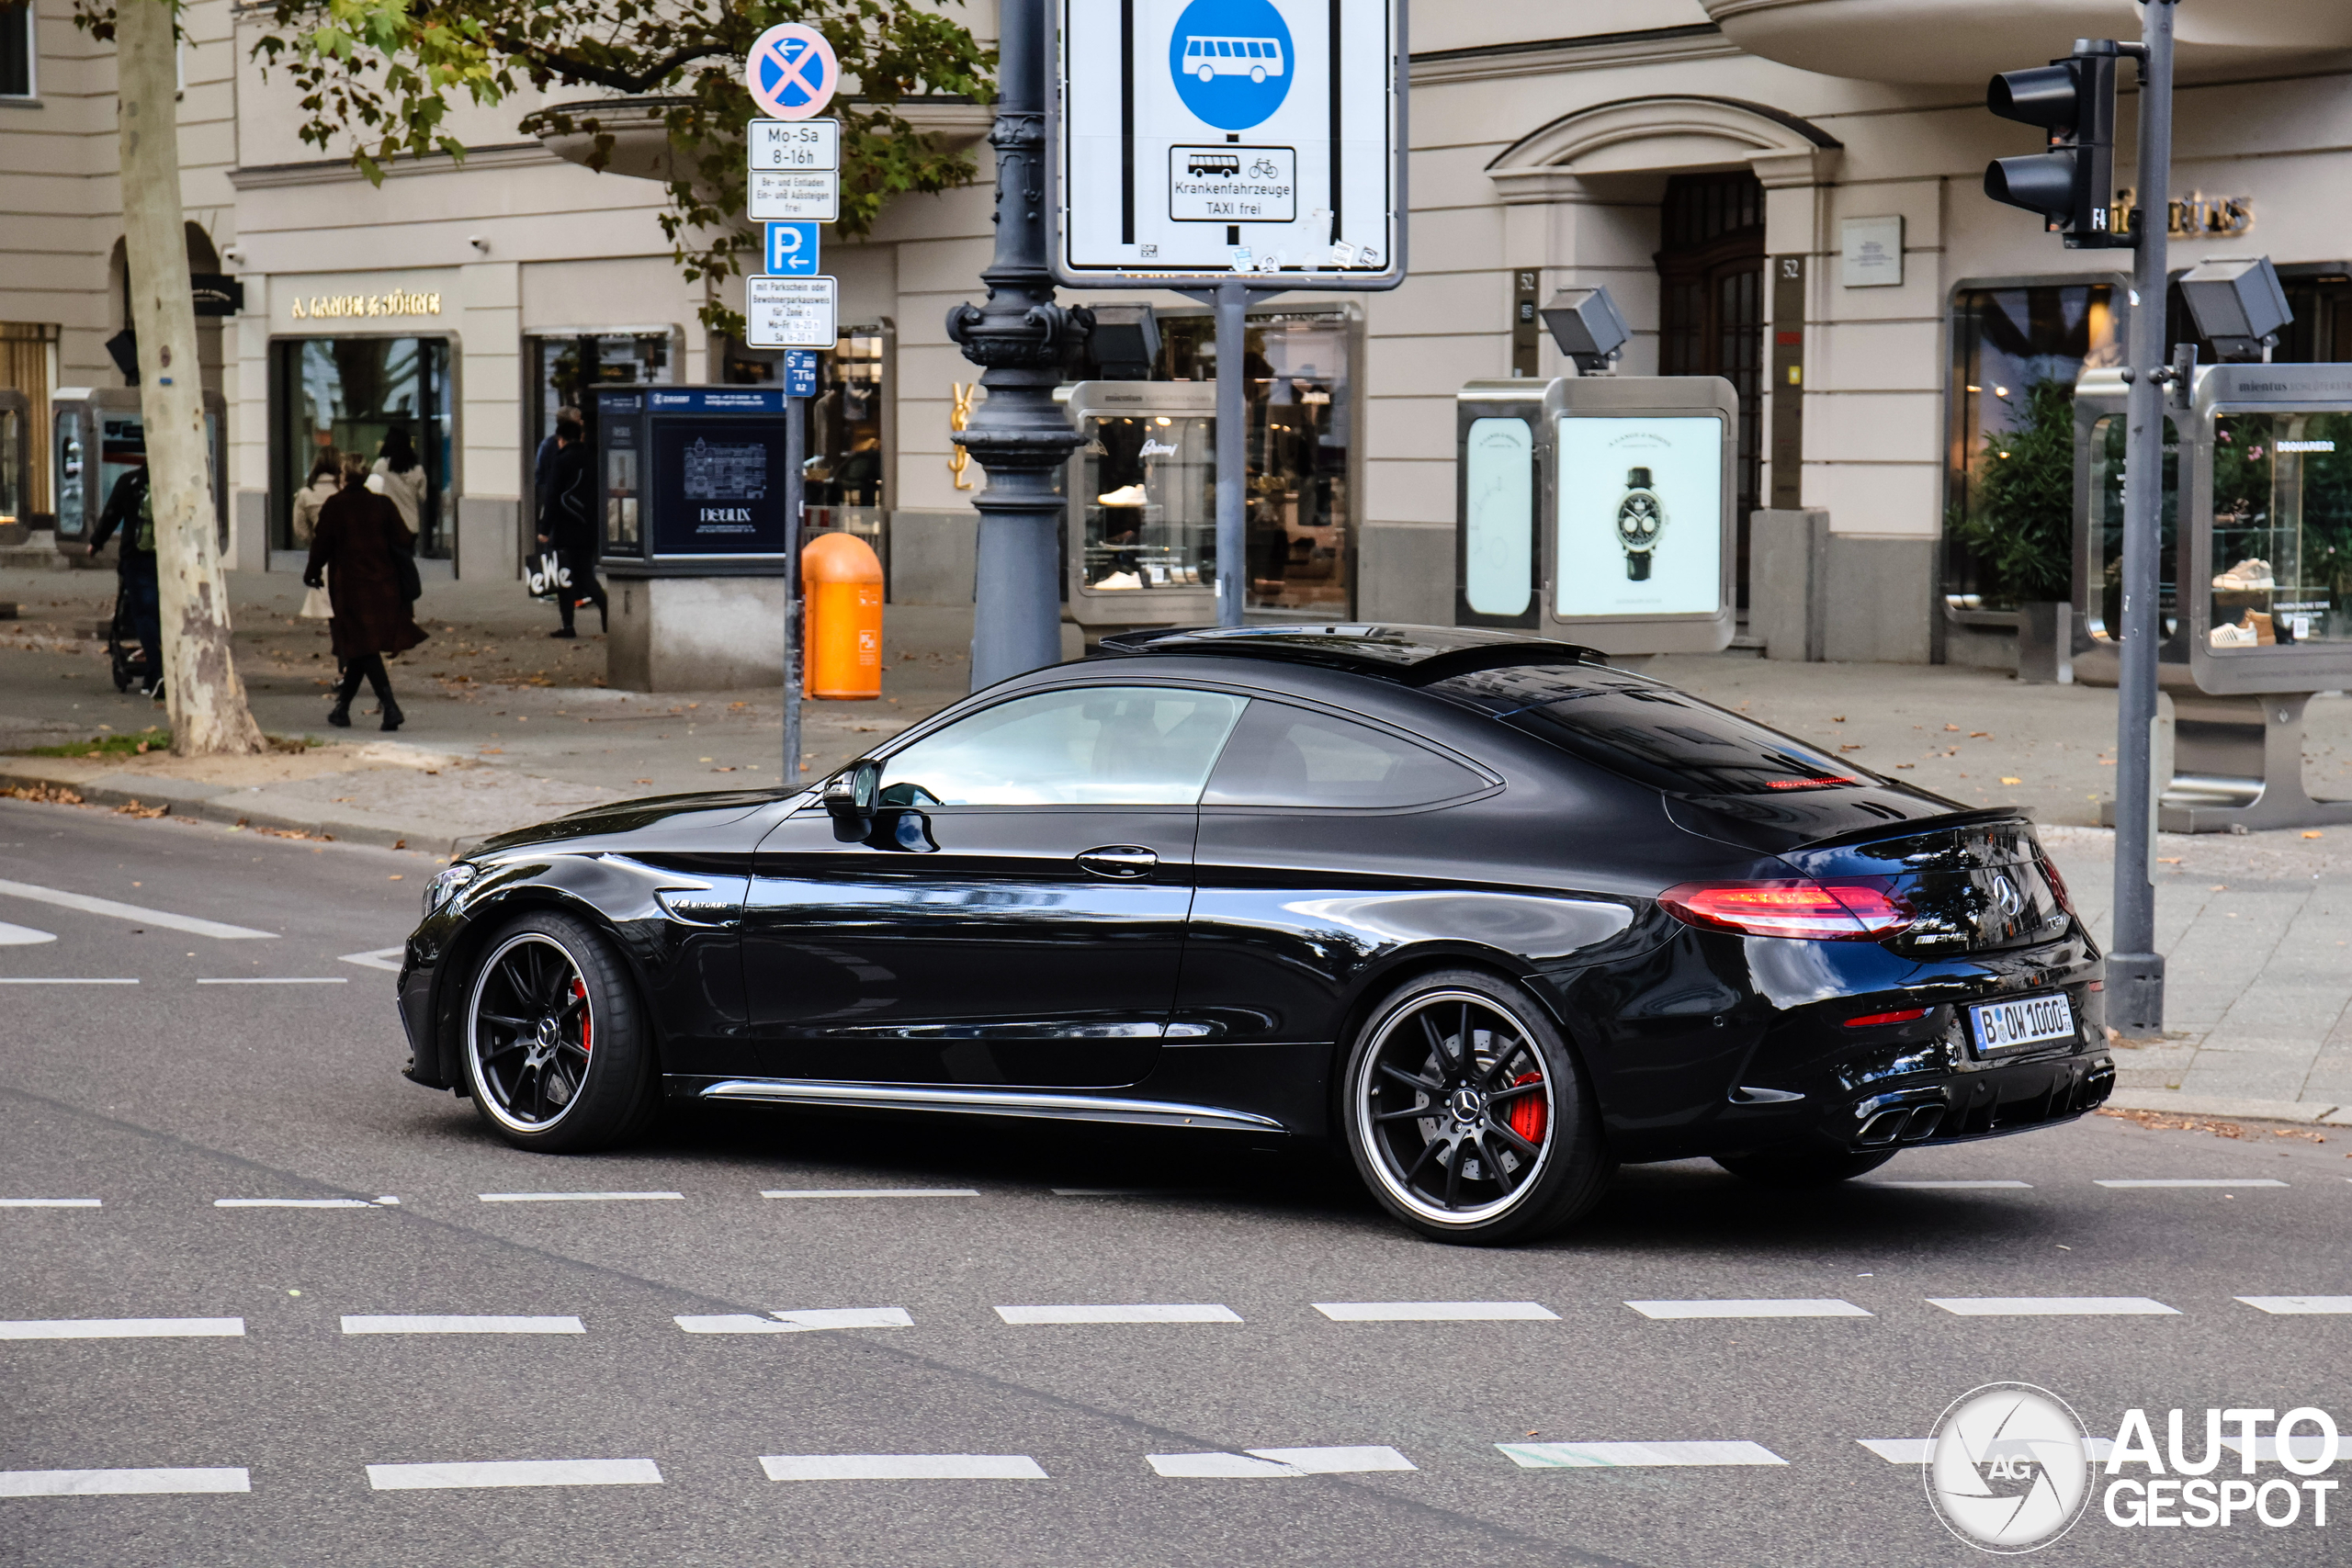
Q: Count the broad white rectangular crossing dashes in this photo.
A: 15